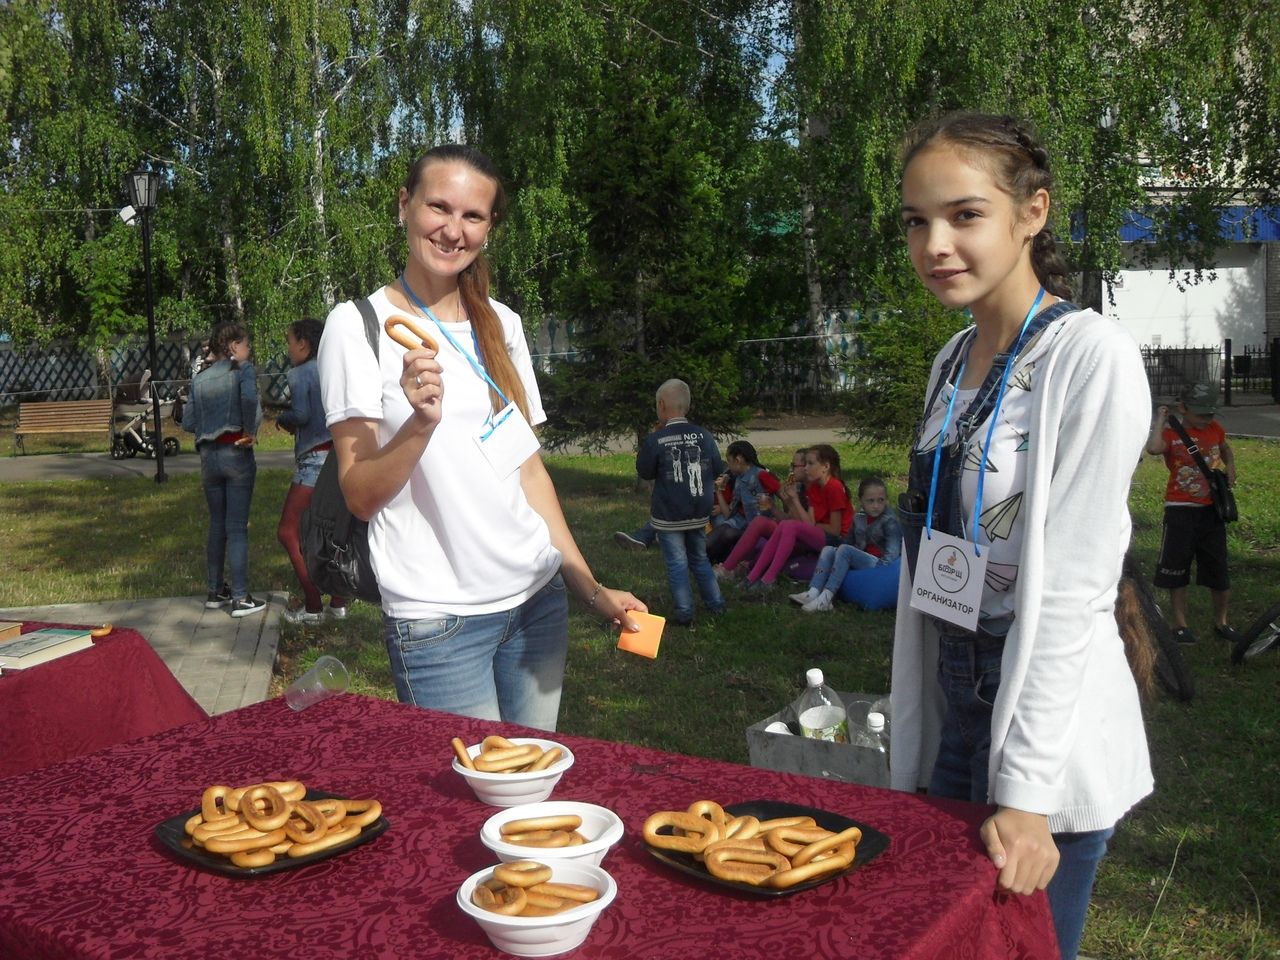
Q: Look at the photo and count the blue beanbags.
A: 1